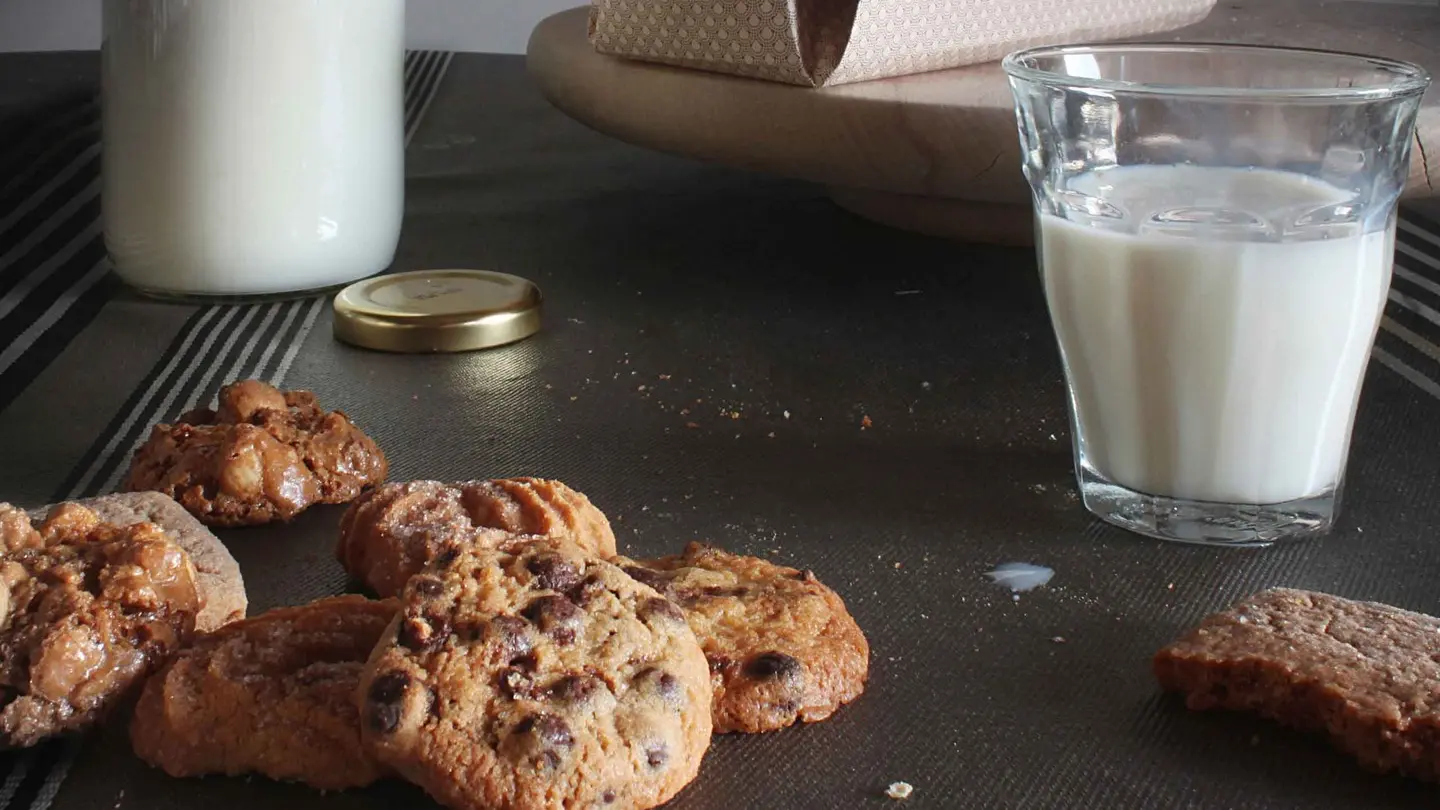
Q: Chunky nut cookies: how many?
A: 2